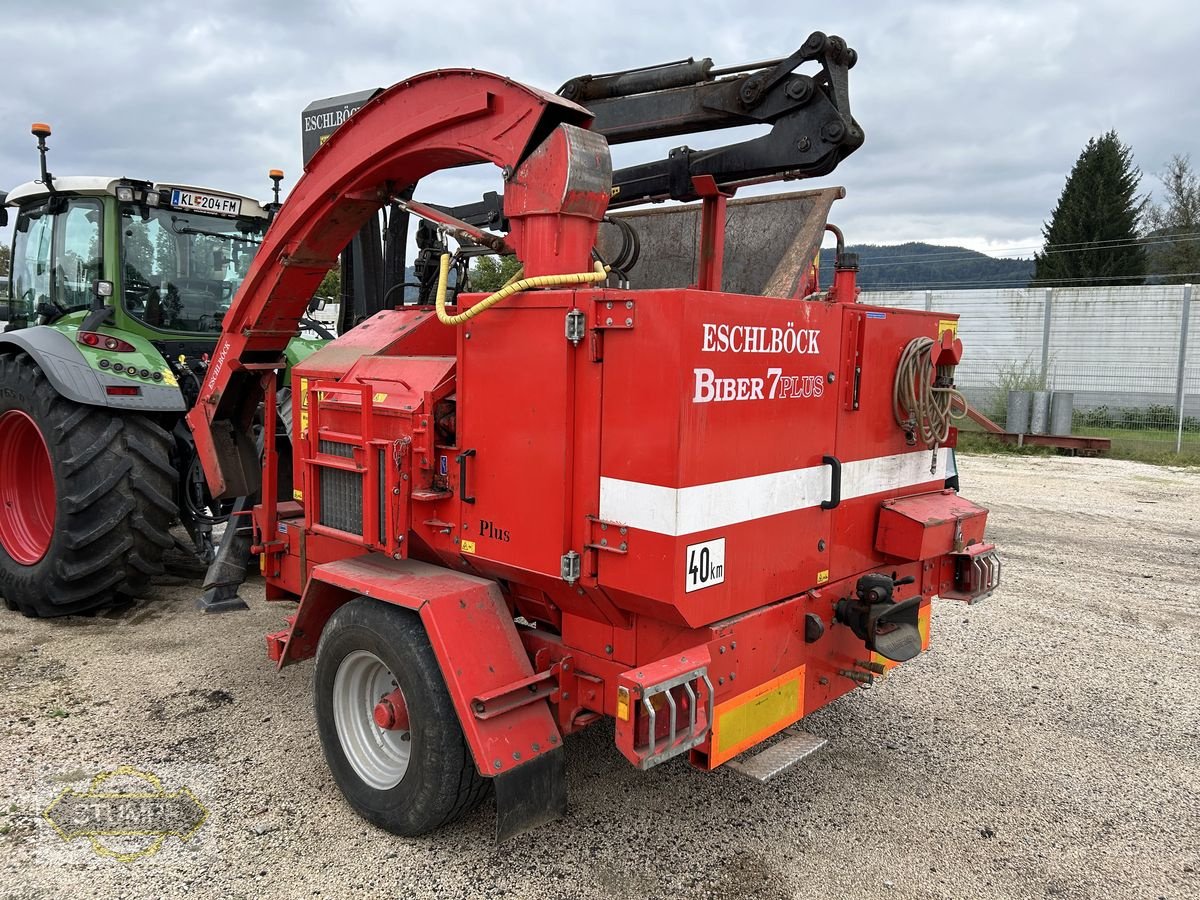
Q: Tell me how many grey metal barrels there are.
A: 3